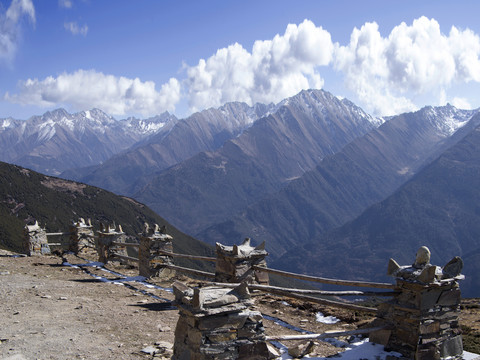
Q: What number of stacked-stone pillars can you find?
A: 7